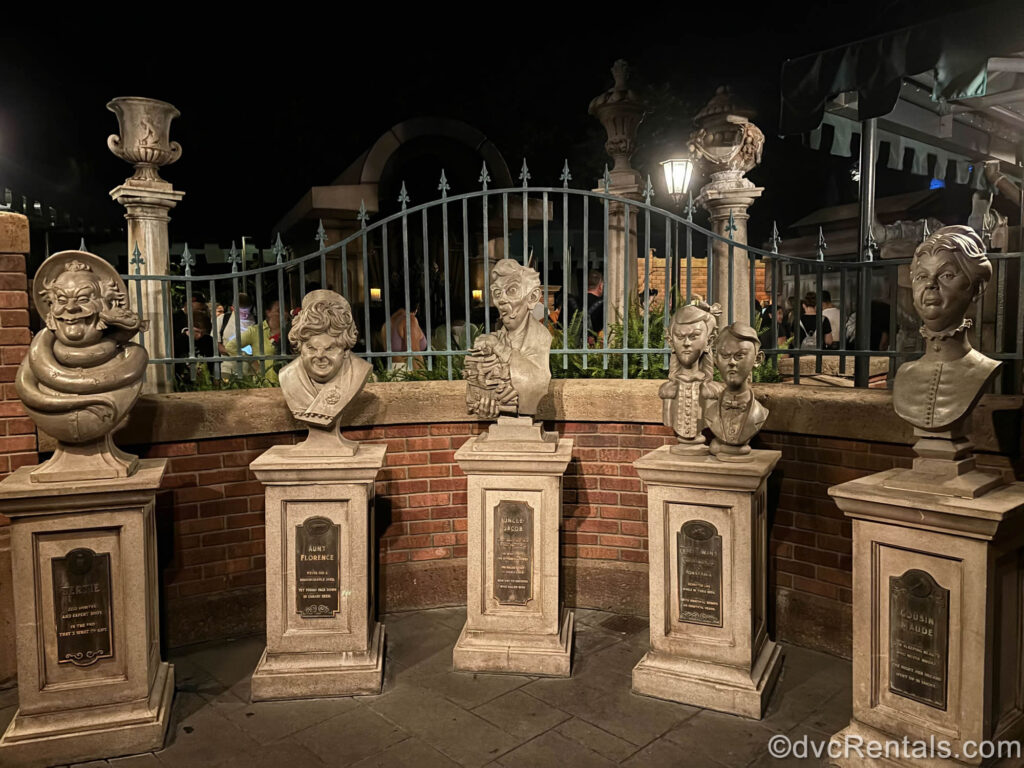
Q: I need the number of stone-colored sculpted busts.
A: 6